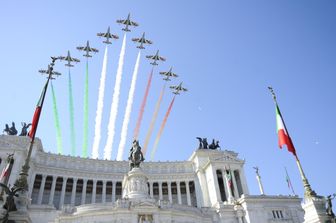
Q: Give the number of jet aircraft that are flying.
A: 9